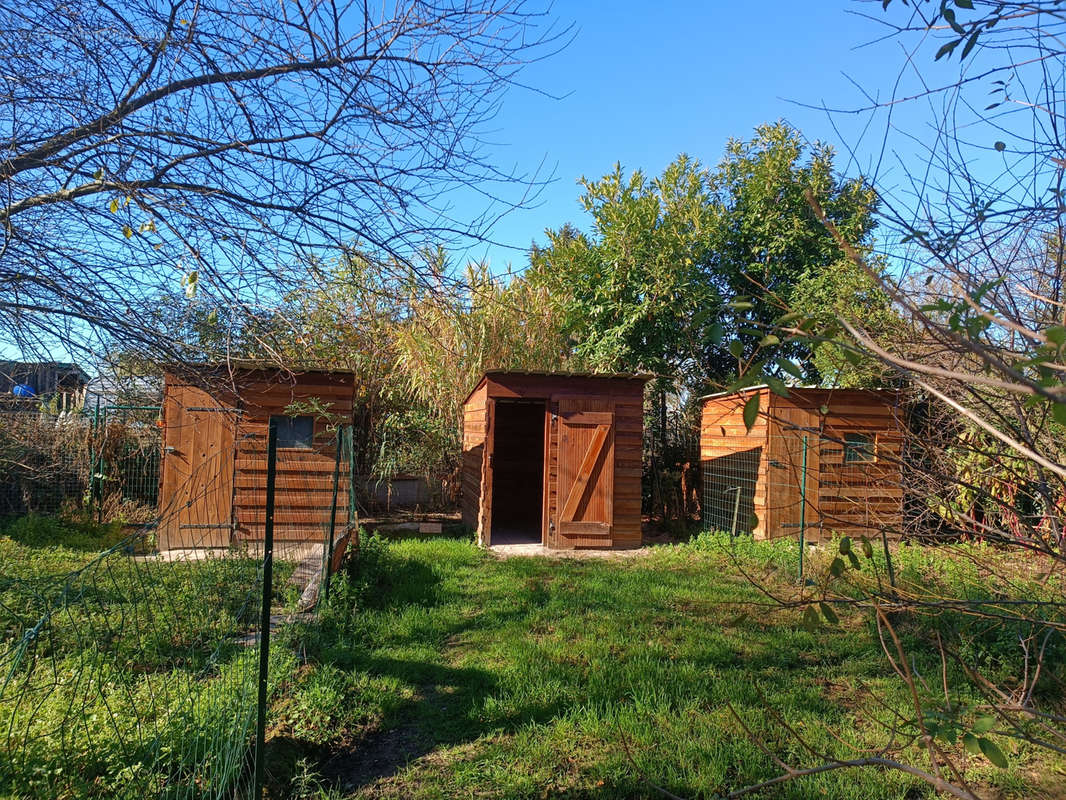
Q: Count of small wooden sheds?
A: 3